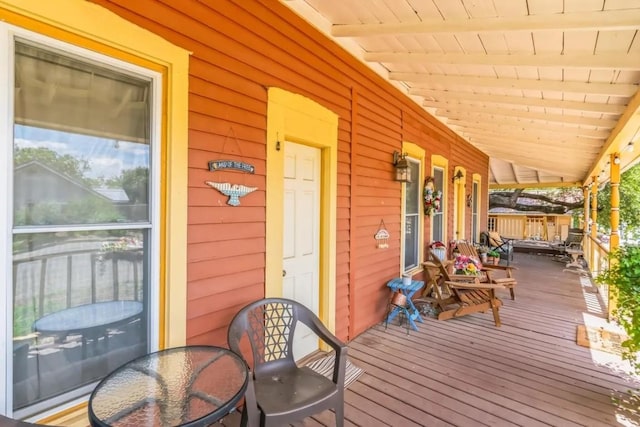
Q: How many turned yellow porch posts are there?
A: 3